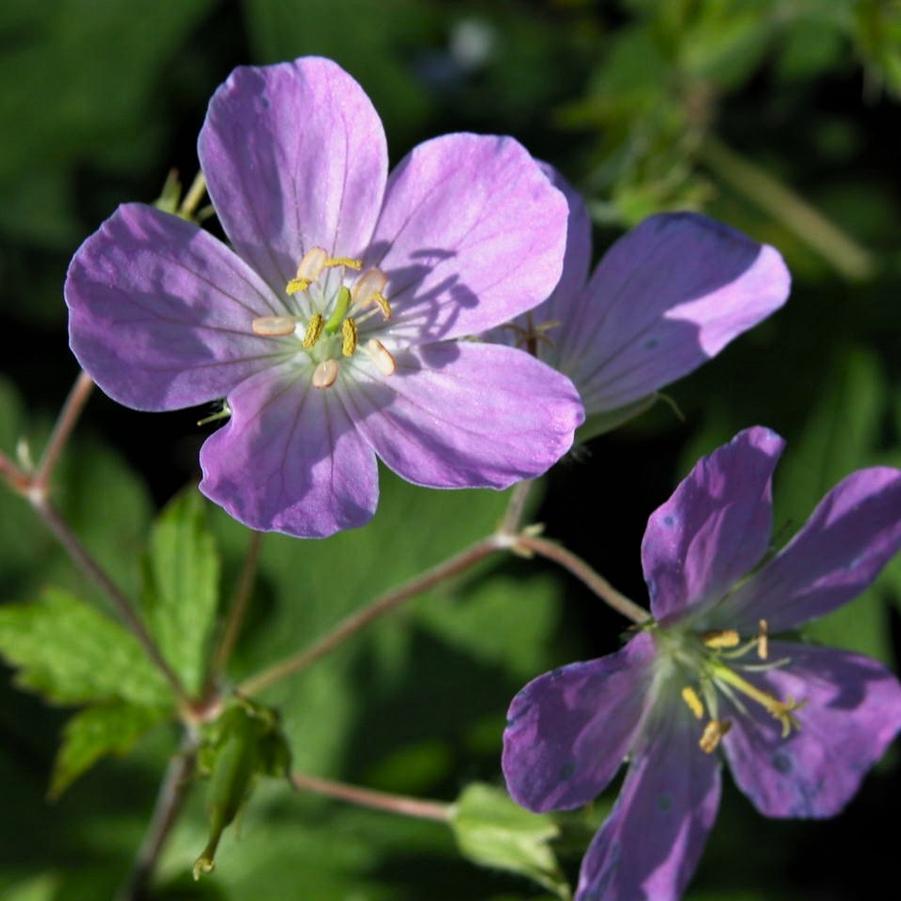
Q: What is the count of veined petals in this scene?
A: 12